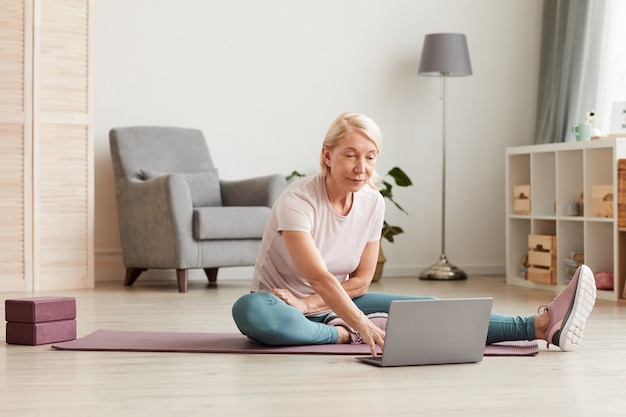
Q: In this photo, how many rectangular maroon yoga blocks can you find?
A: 2